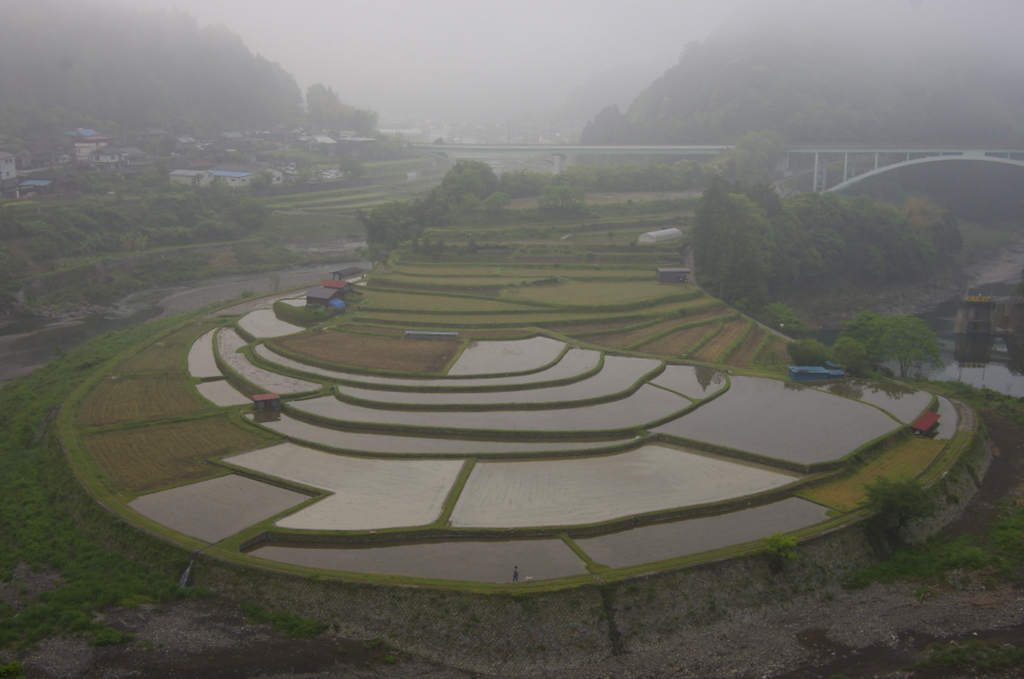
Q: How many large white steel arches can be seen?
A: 1